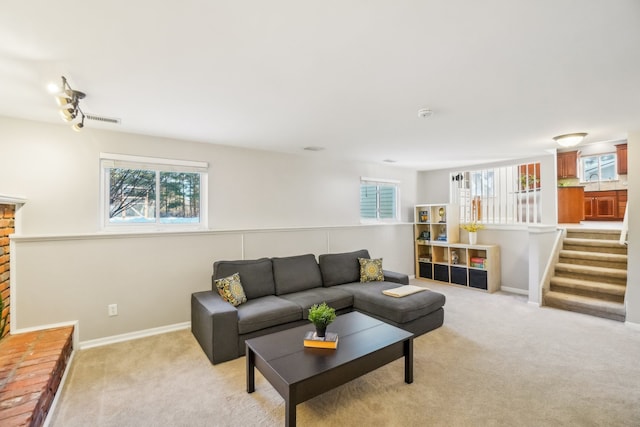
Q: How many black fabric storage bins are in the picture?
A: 4